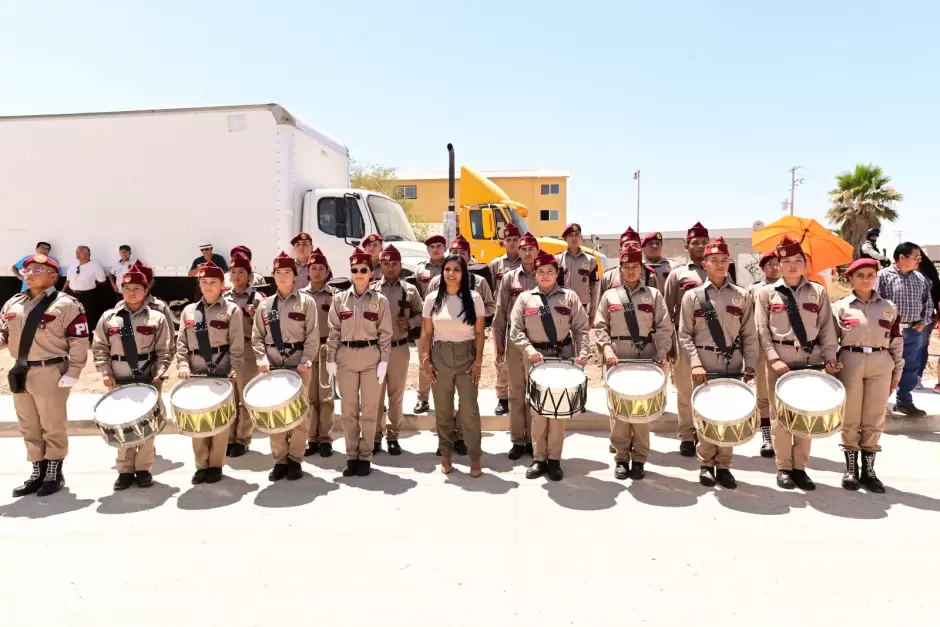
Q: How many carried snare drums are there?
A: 7